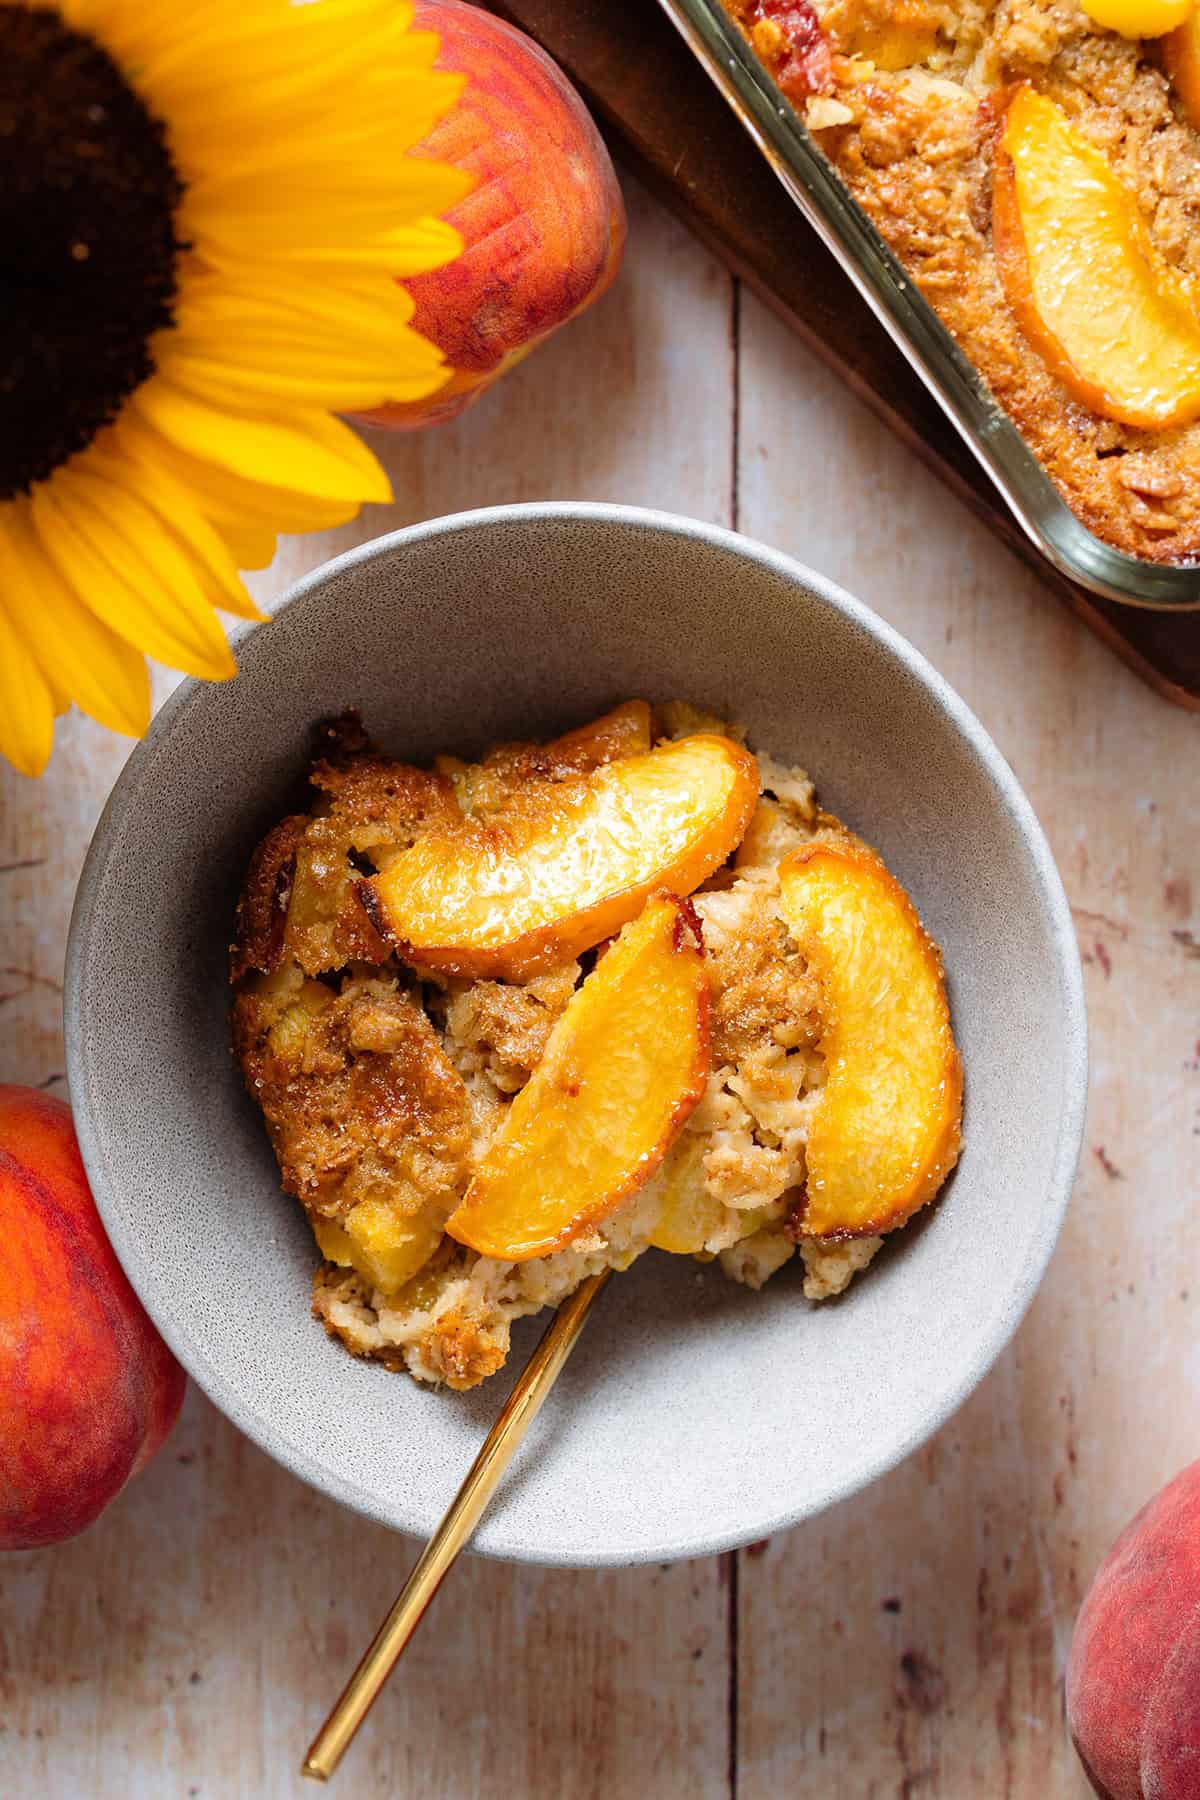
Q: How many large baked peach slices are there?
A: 4